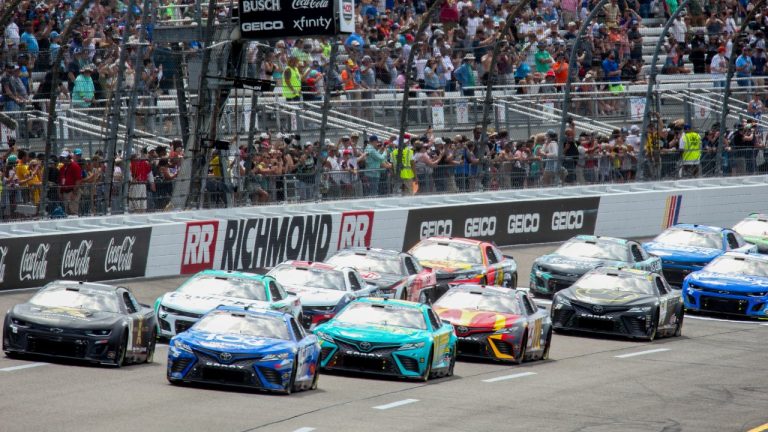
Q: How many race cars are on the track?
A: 13